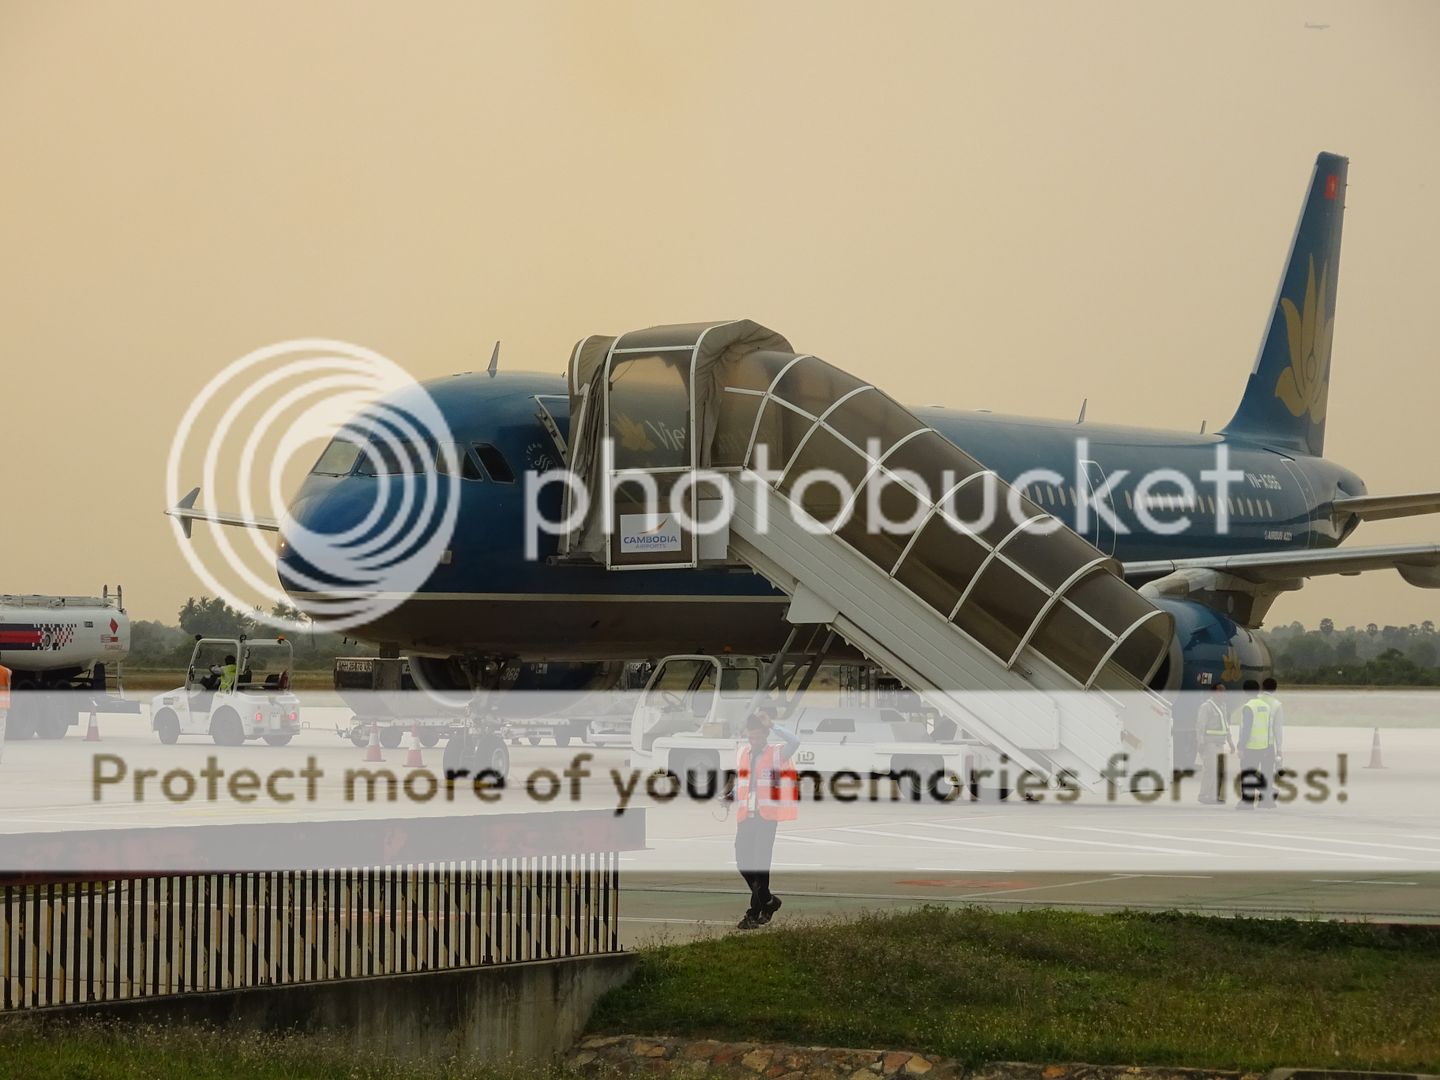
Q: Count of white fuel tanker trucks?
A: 1